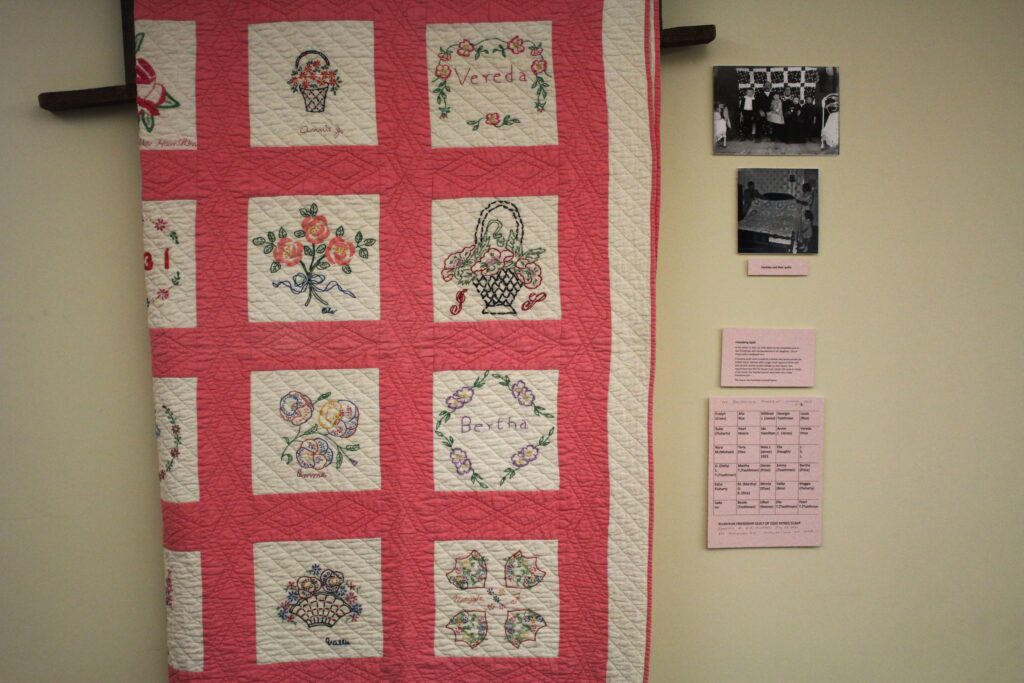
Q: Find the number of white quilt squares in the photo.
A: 12